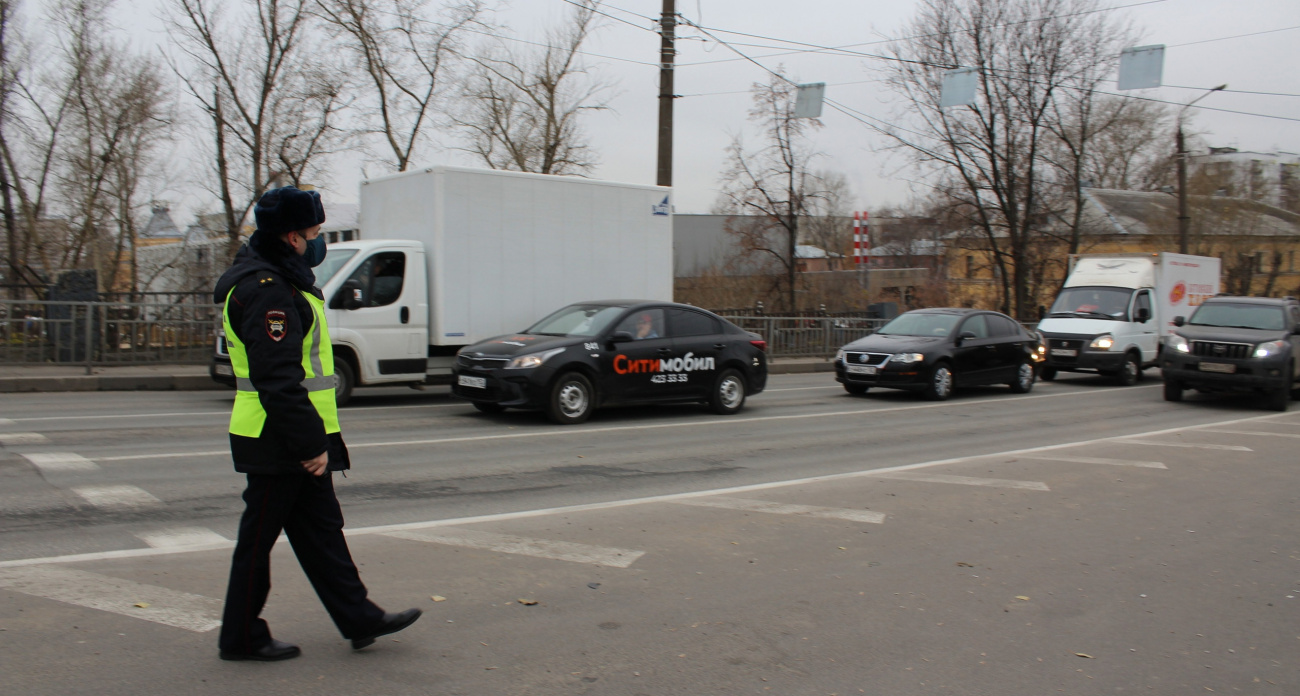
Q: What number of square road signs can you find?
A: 3